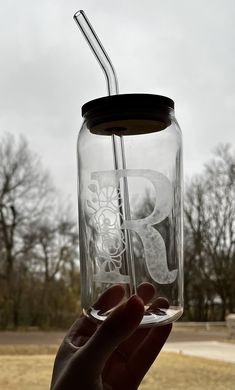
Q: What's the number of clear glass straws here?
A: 1